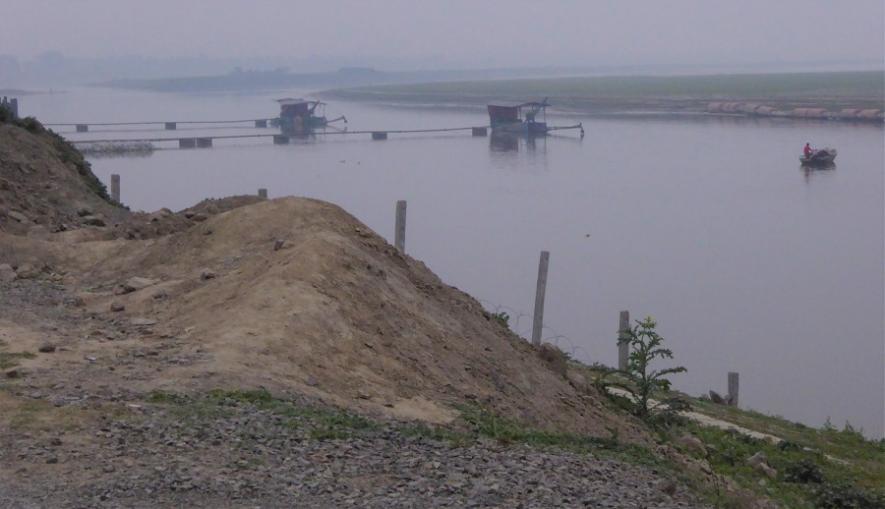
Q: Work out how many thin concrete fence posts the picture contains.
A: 6